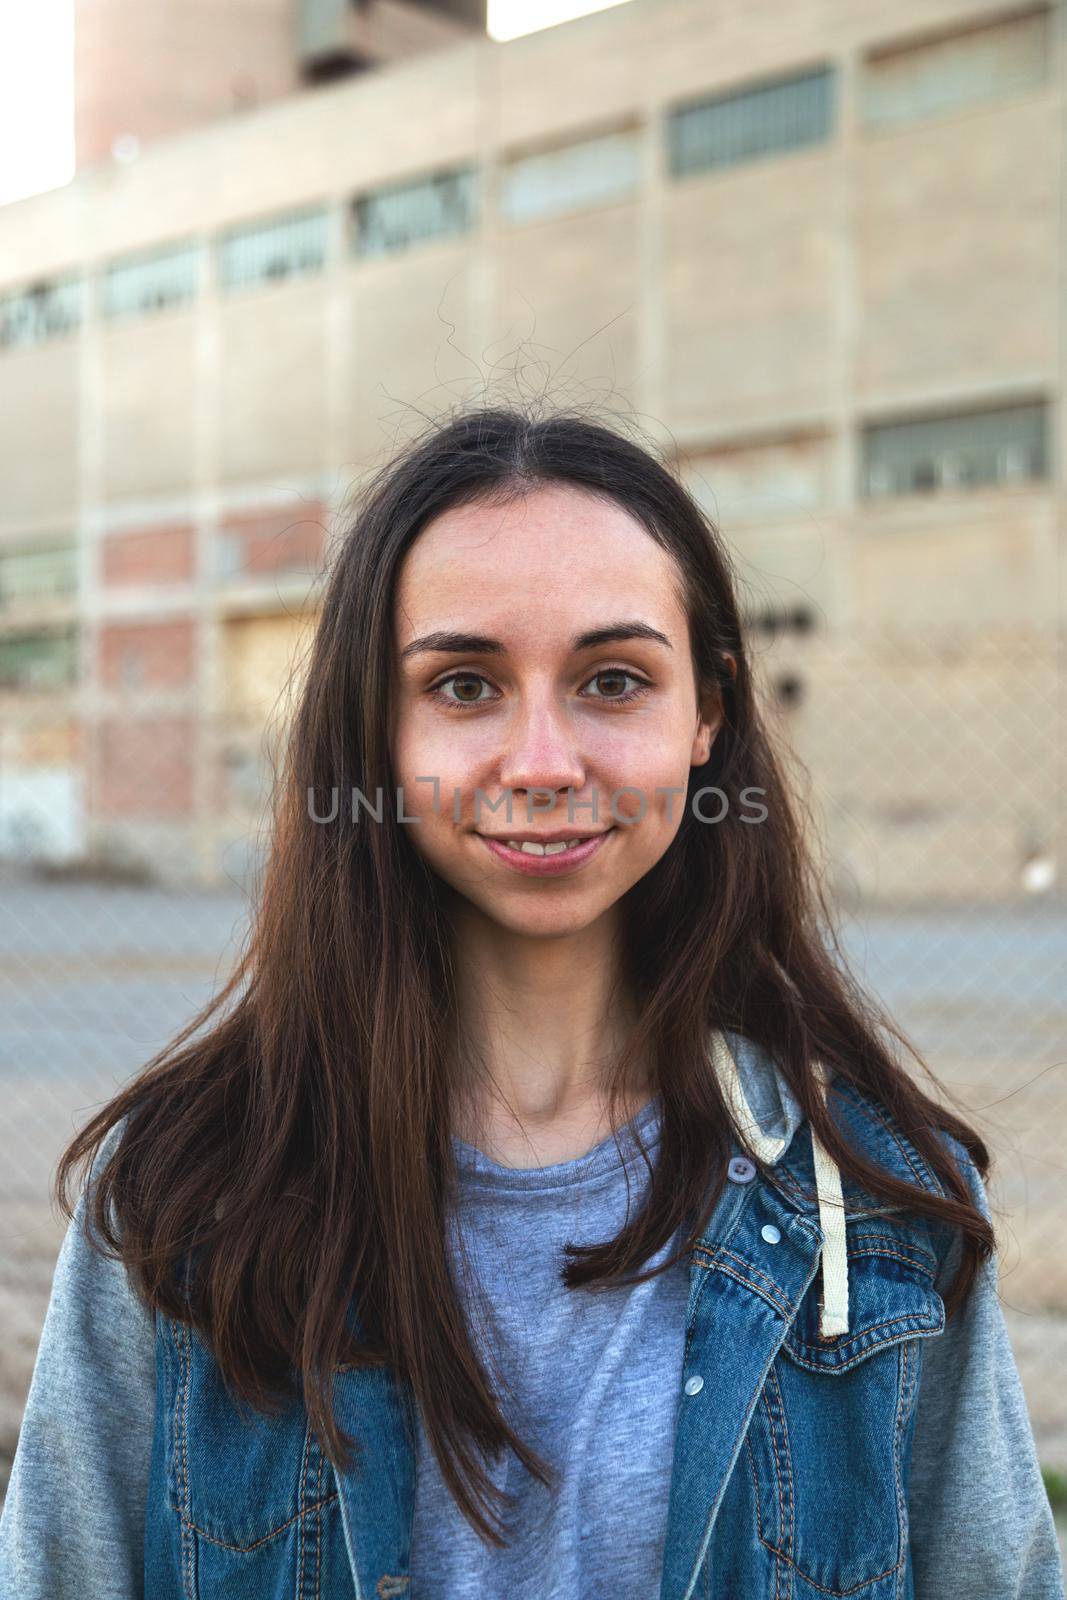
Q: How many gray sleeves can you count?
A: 2